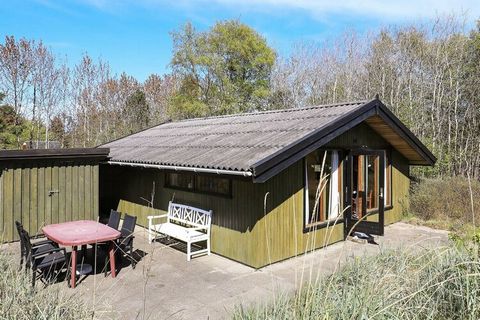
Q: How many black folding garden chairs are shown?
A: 4